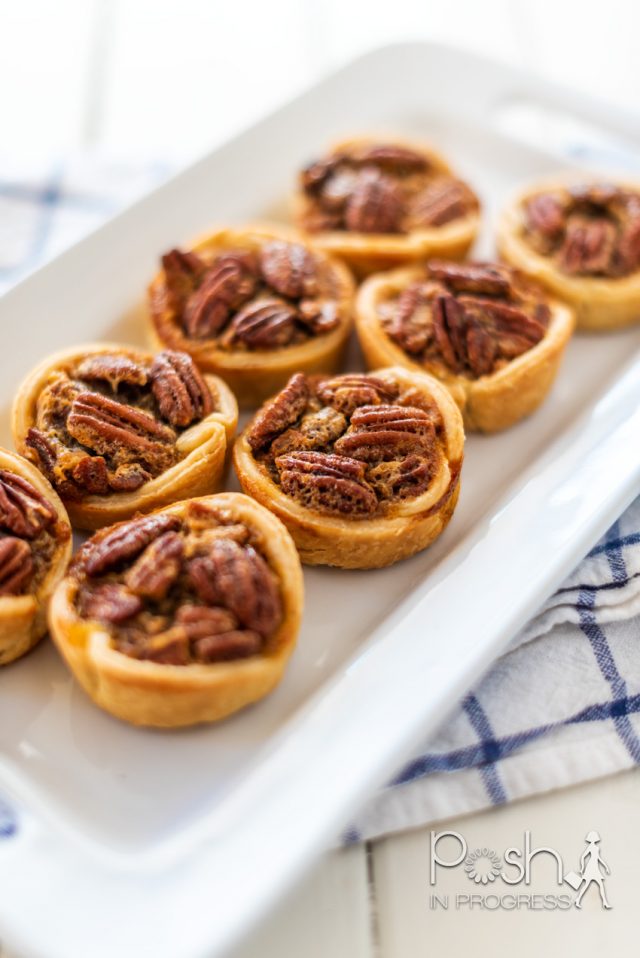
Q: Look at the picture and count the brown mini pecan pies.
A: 8